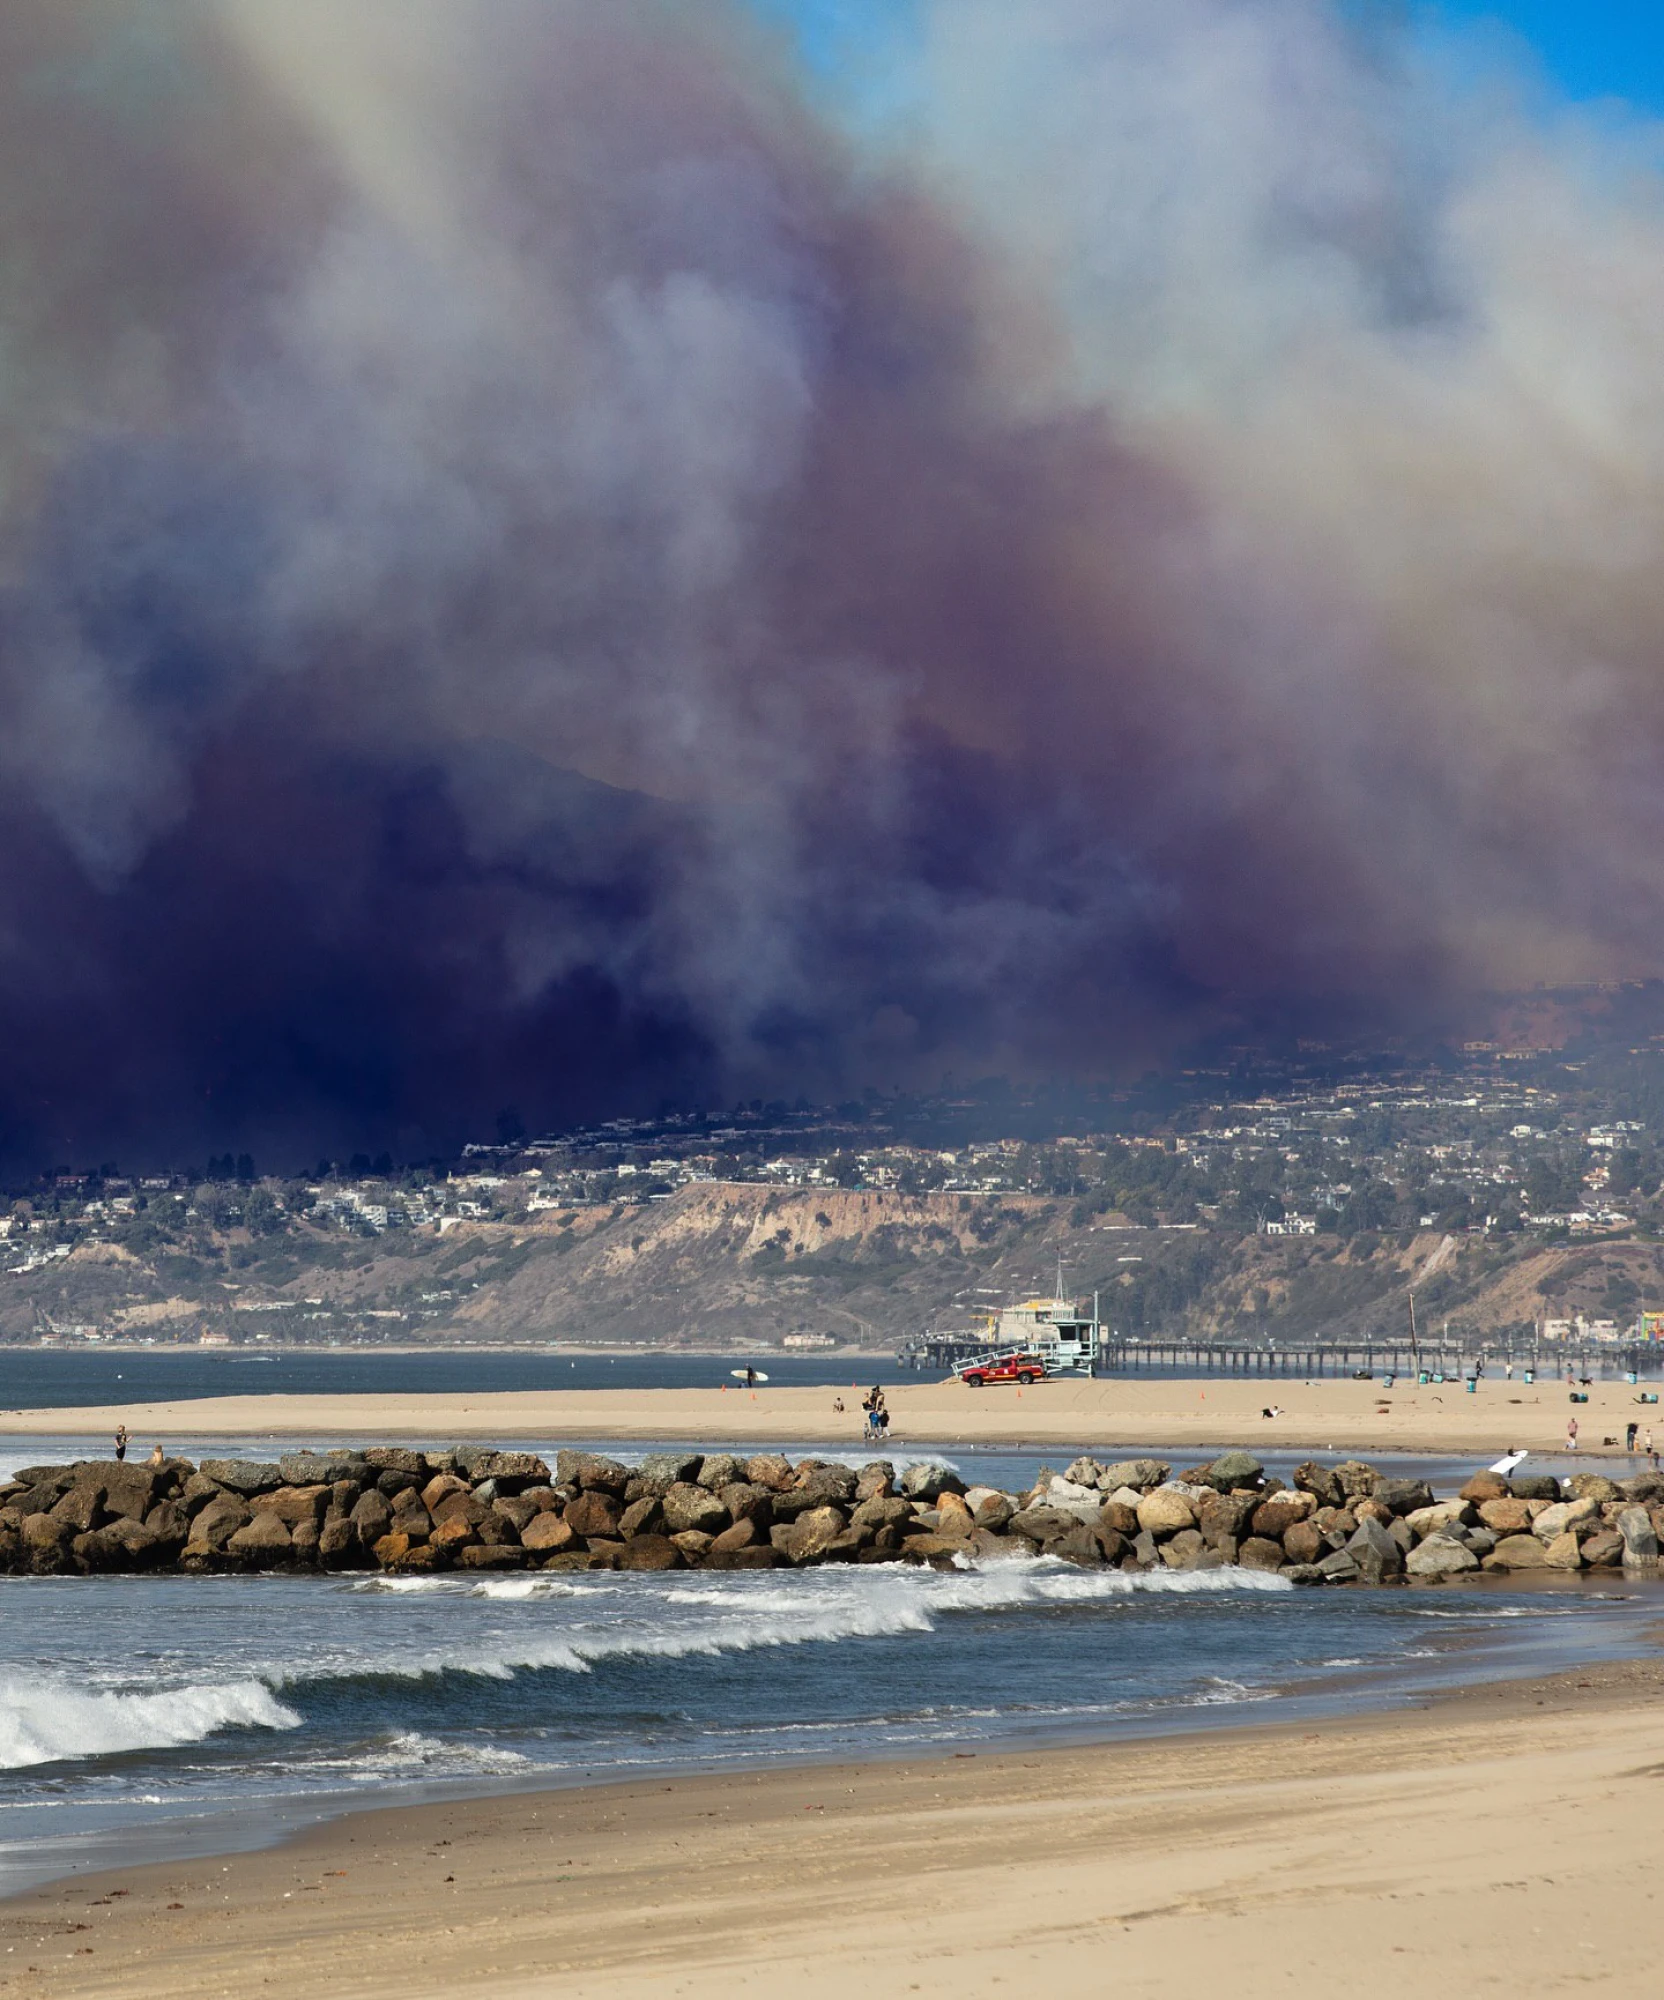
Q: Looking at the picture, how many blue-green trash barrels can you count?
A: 8